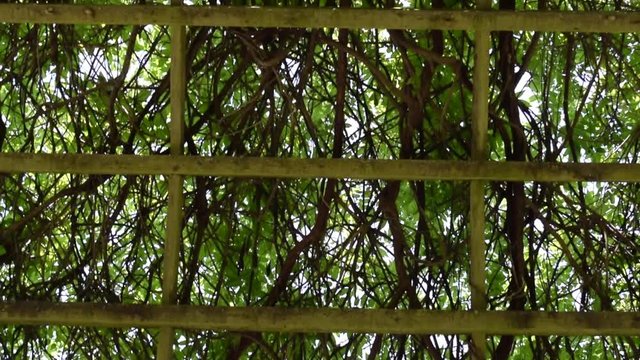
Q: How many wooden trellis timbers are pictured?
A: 5